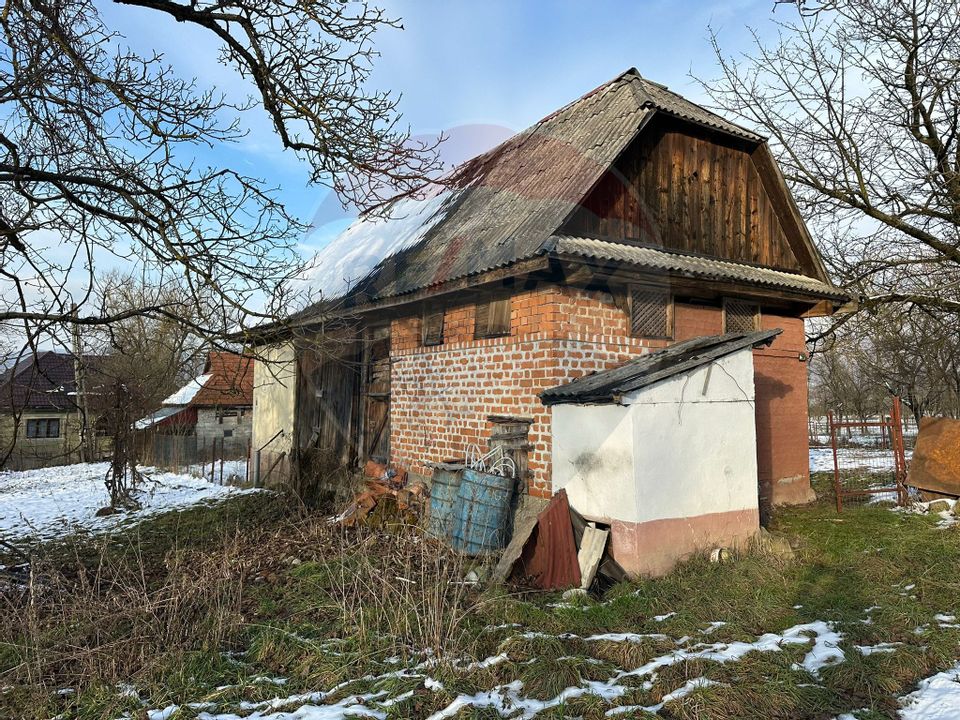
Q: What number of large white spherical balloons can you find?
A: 0